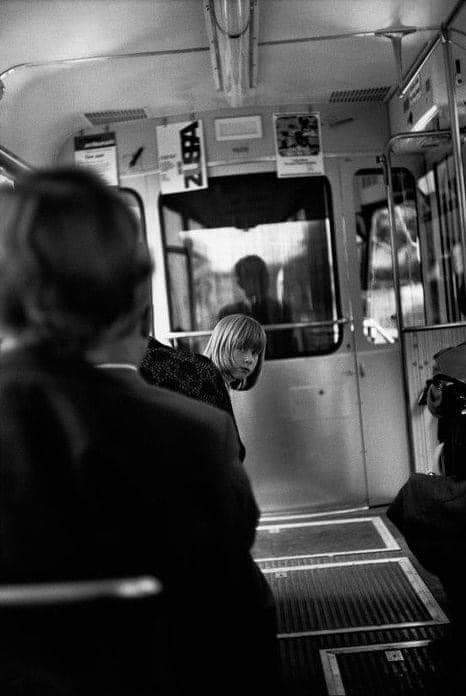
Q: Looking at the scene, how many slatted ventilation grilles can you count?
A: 2